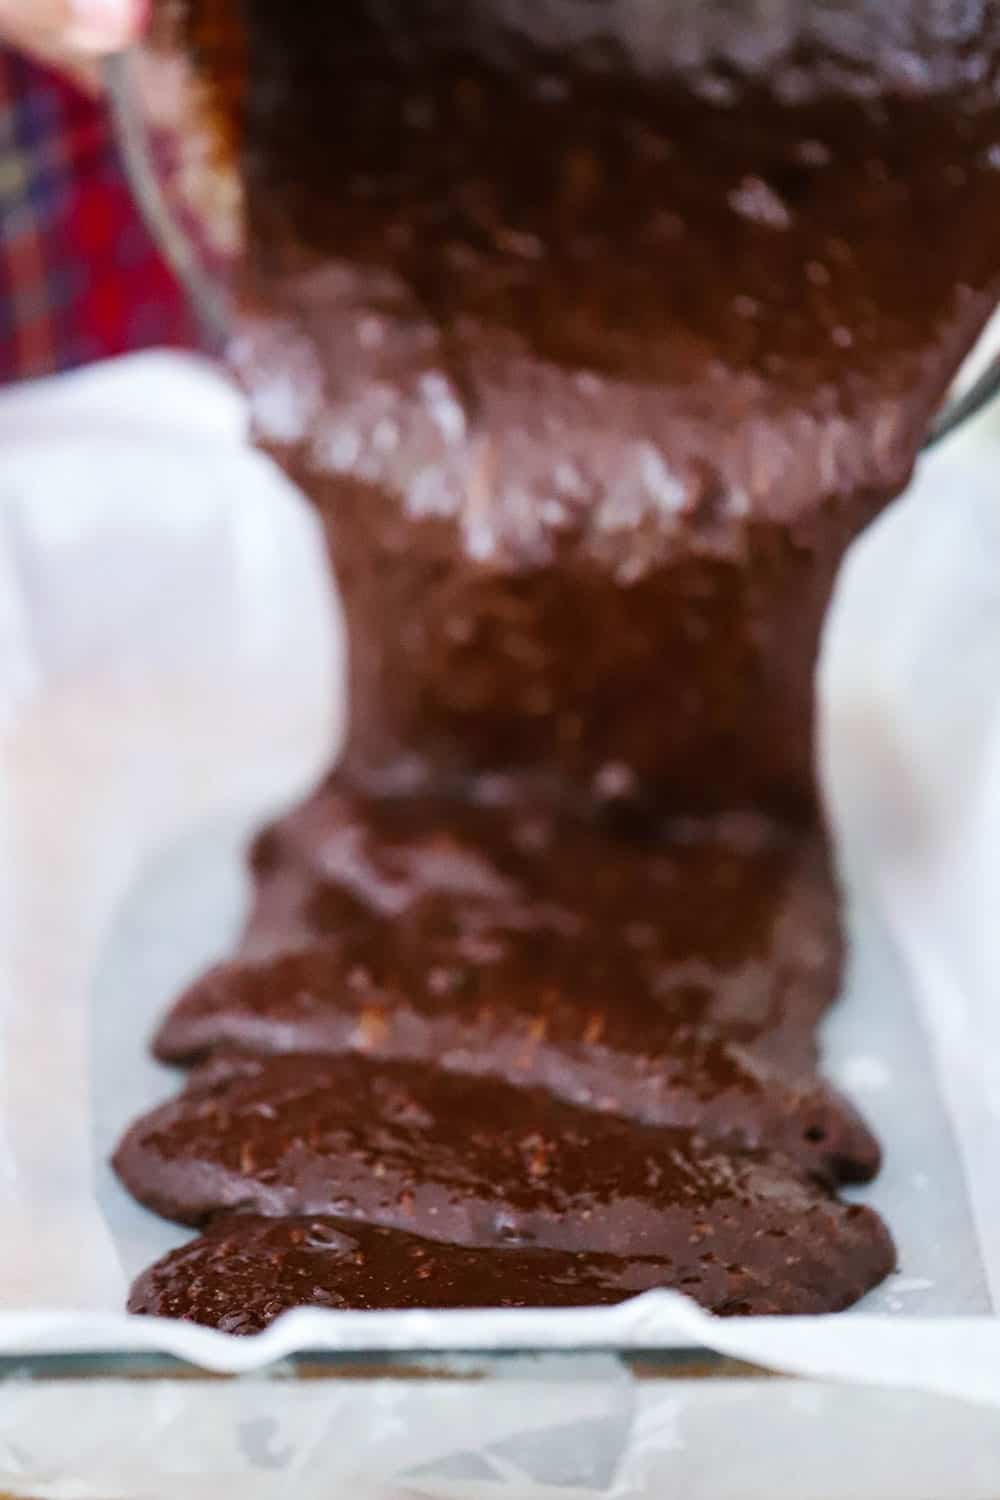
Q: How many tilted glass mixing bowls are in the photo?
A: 1